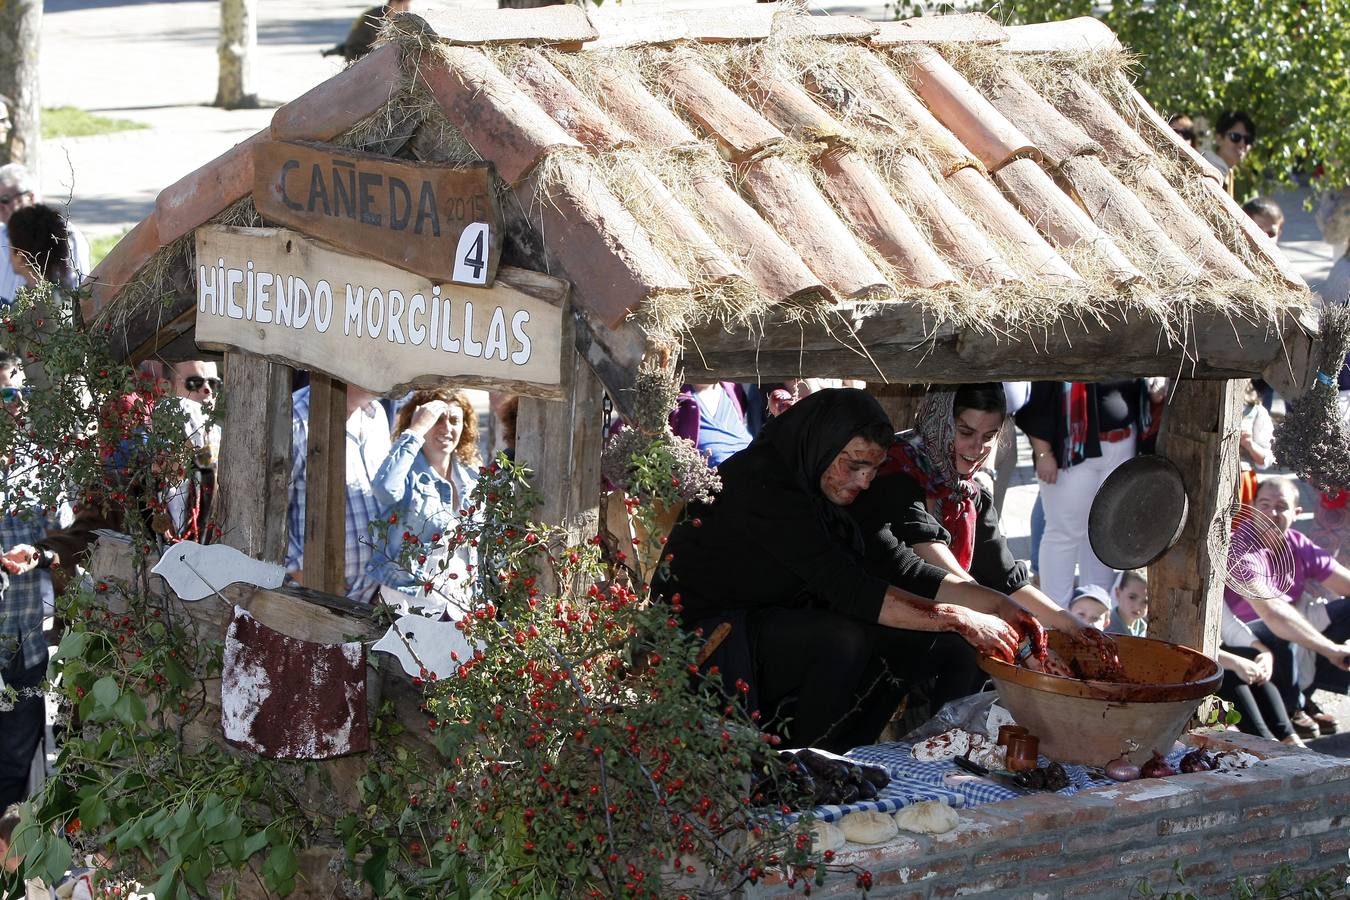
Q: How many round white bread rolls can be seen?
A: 3